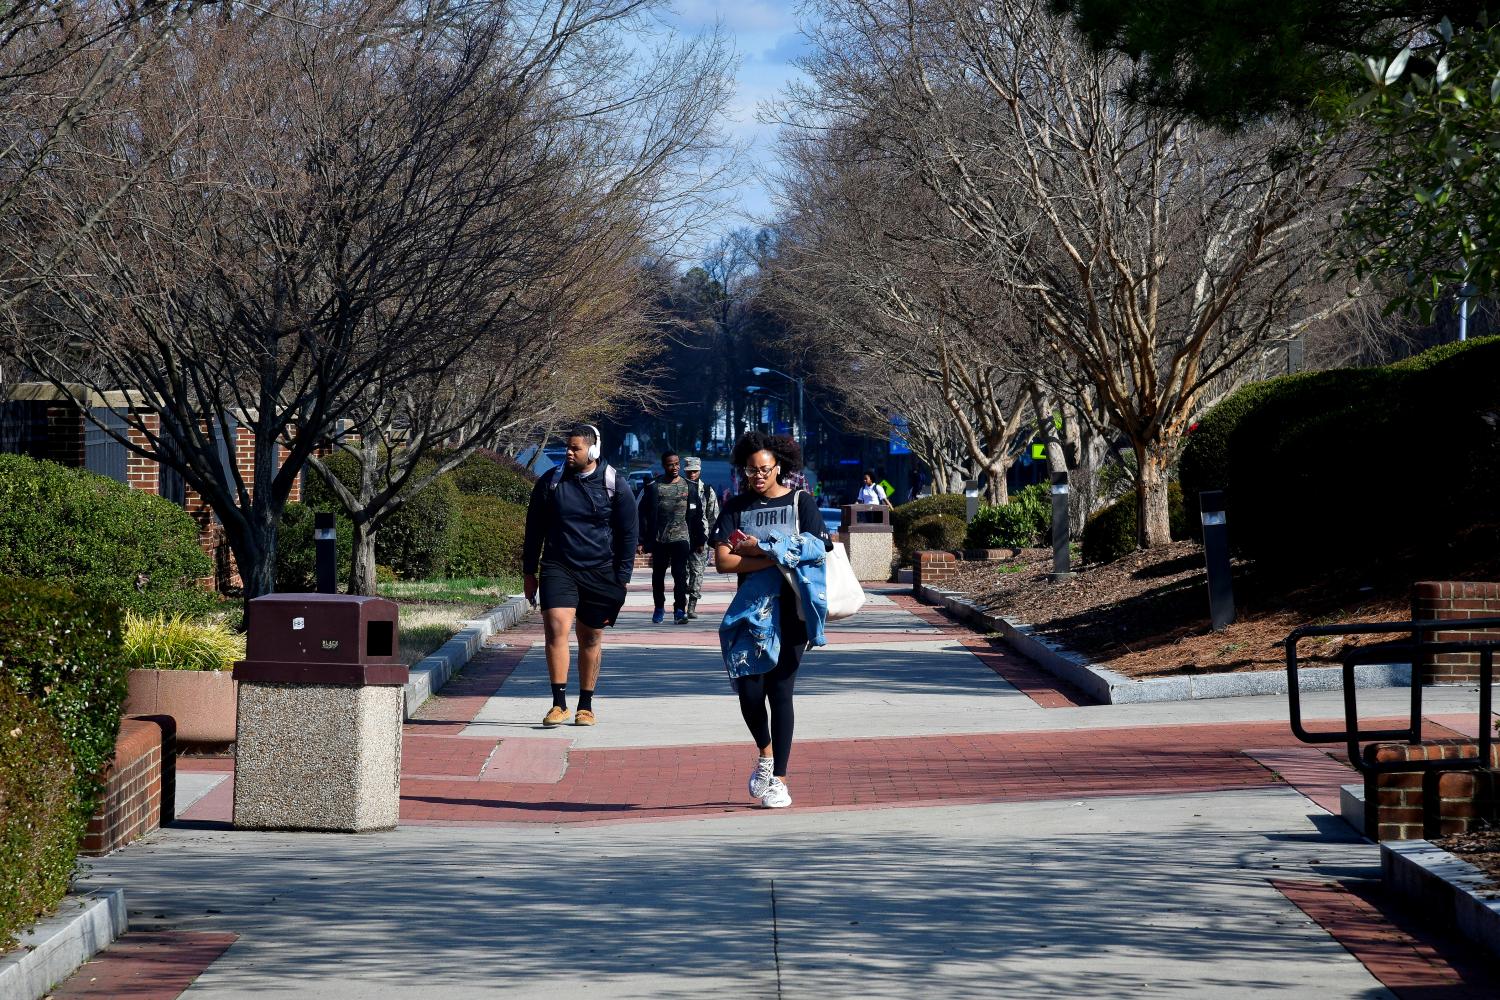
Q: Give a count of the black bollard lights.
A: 4